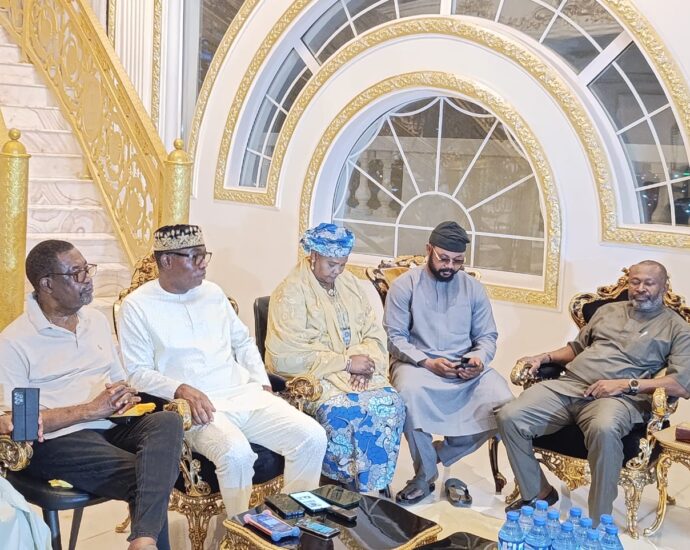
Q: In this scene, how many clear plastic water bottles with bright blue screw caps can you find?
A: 11